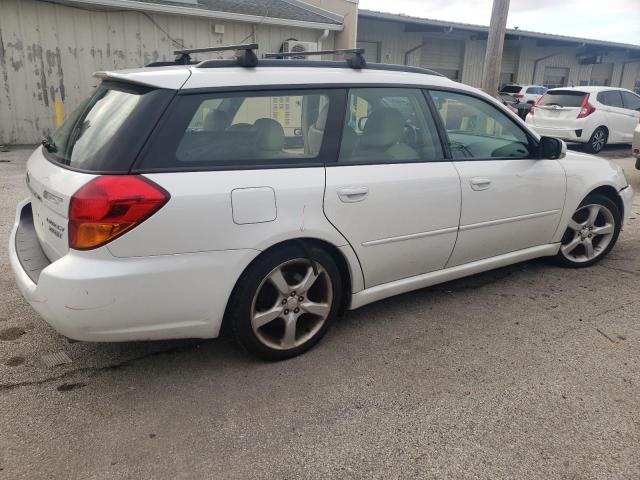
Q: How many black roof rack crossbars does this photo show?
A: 2